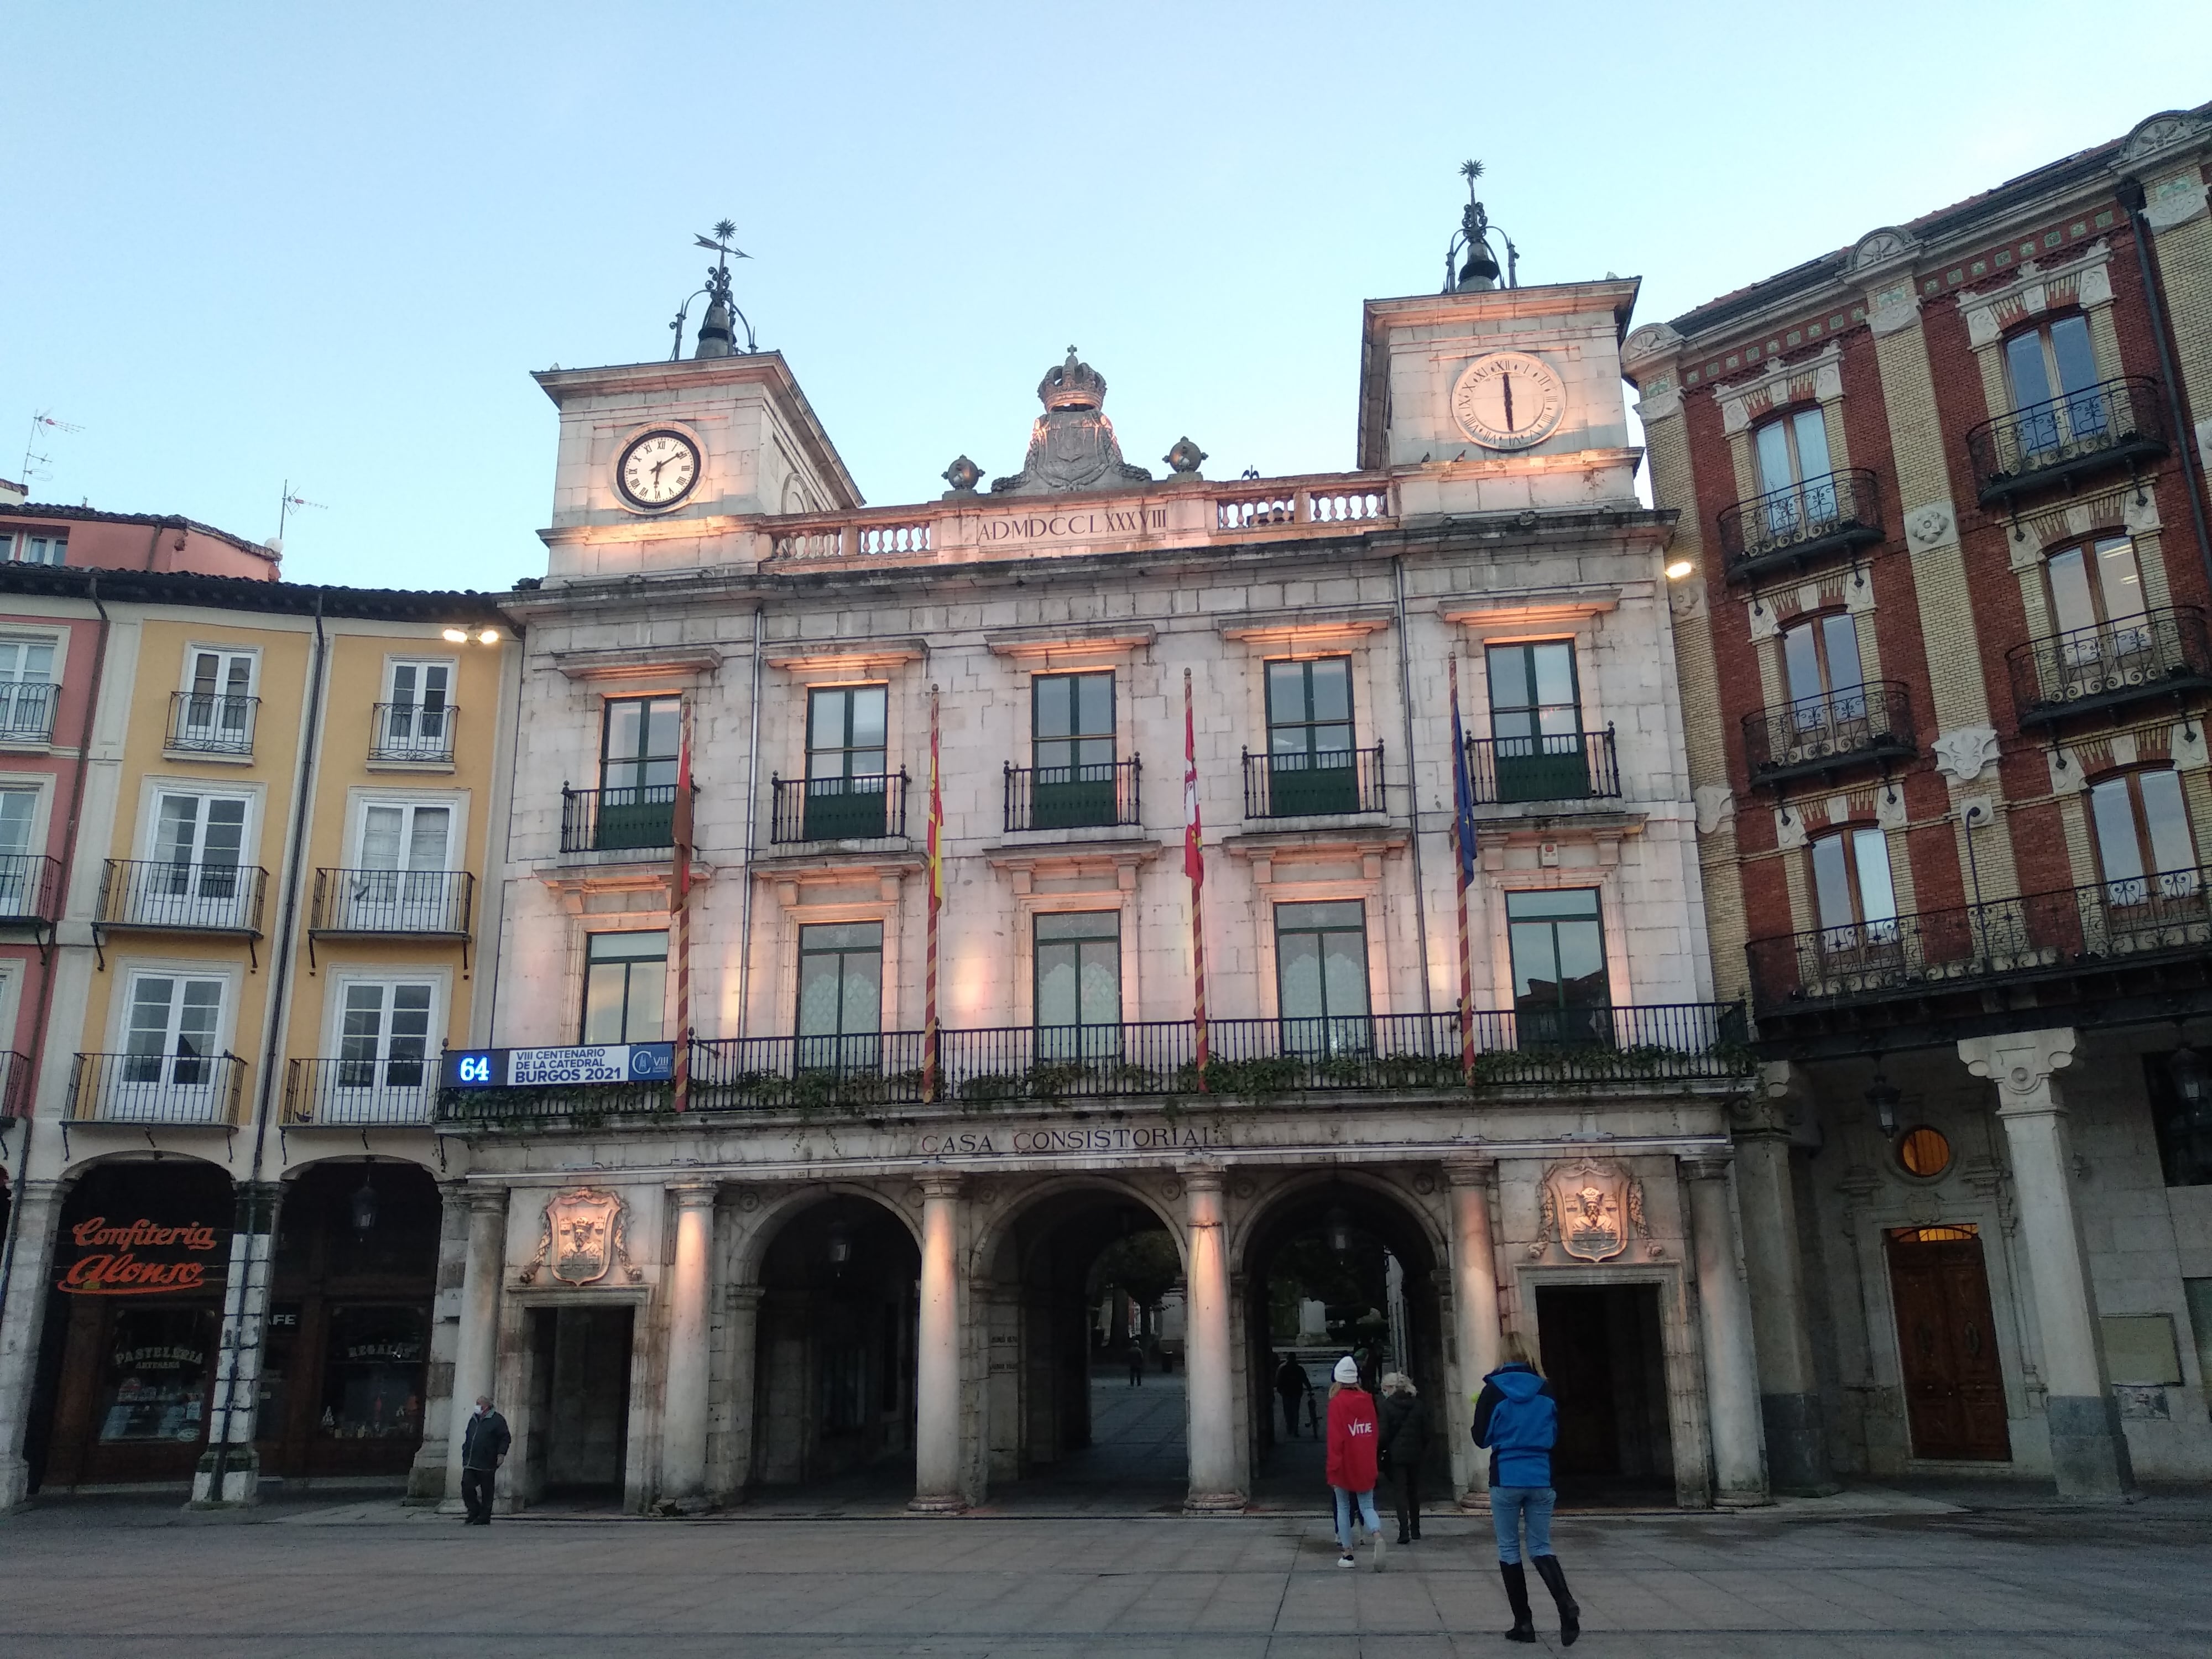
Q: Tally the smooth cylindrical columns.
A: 6